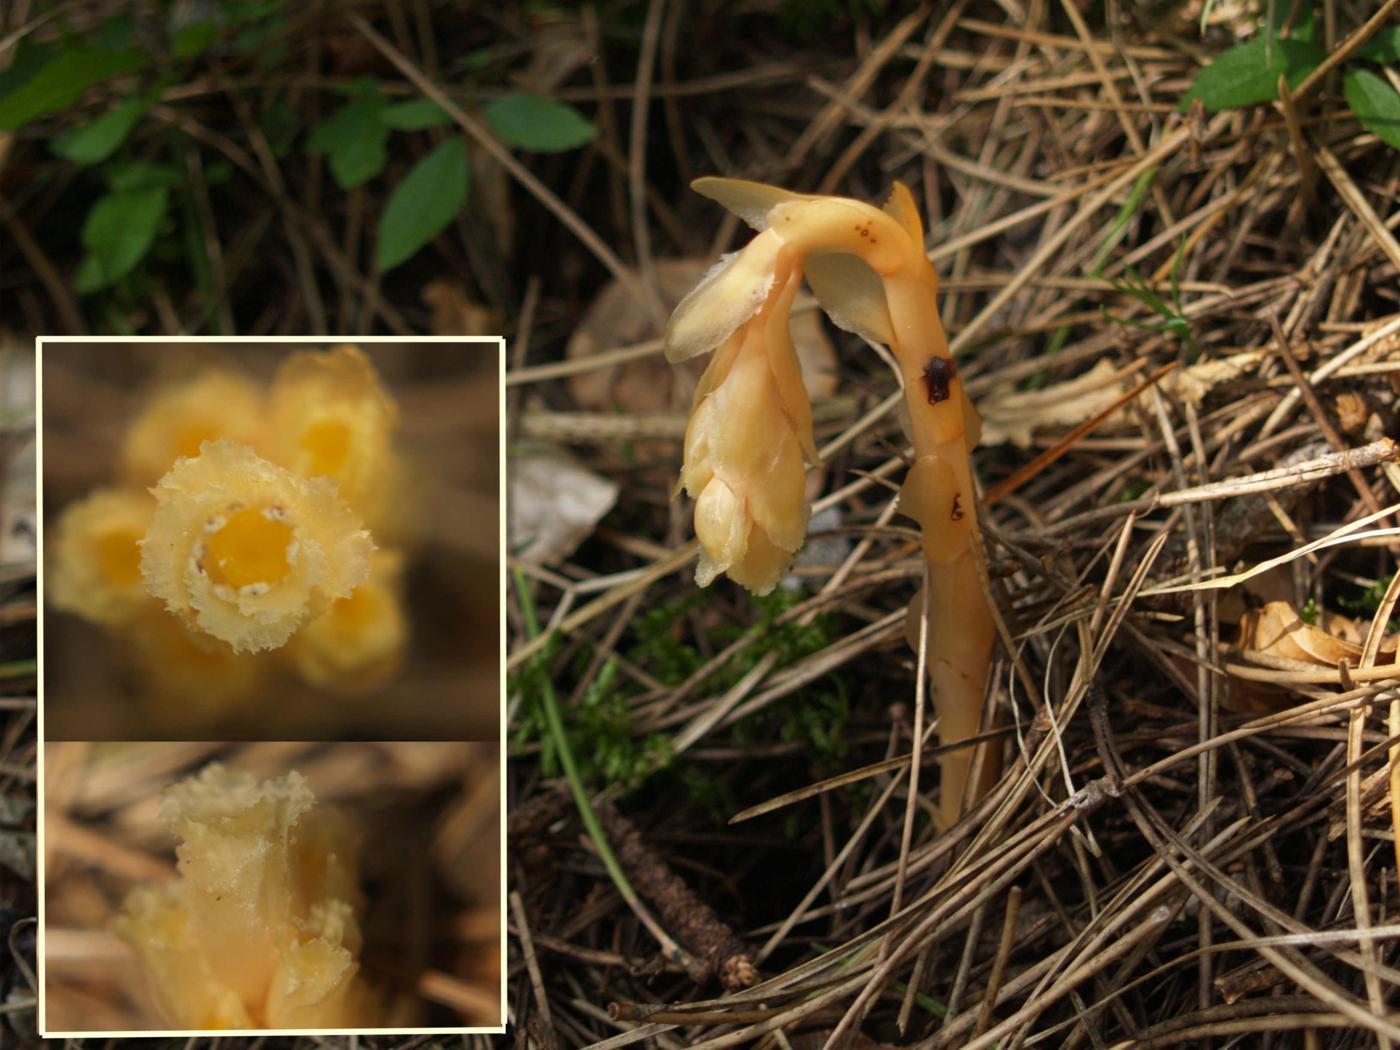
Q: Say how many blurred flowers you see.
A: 5